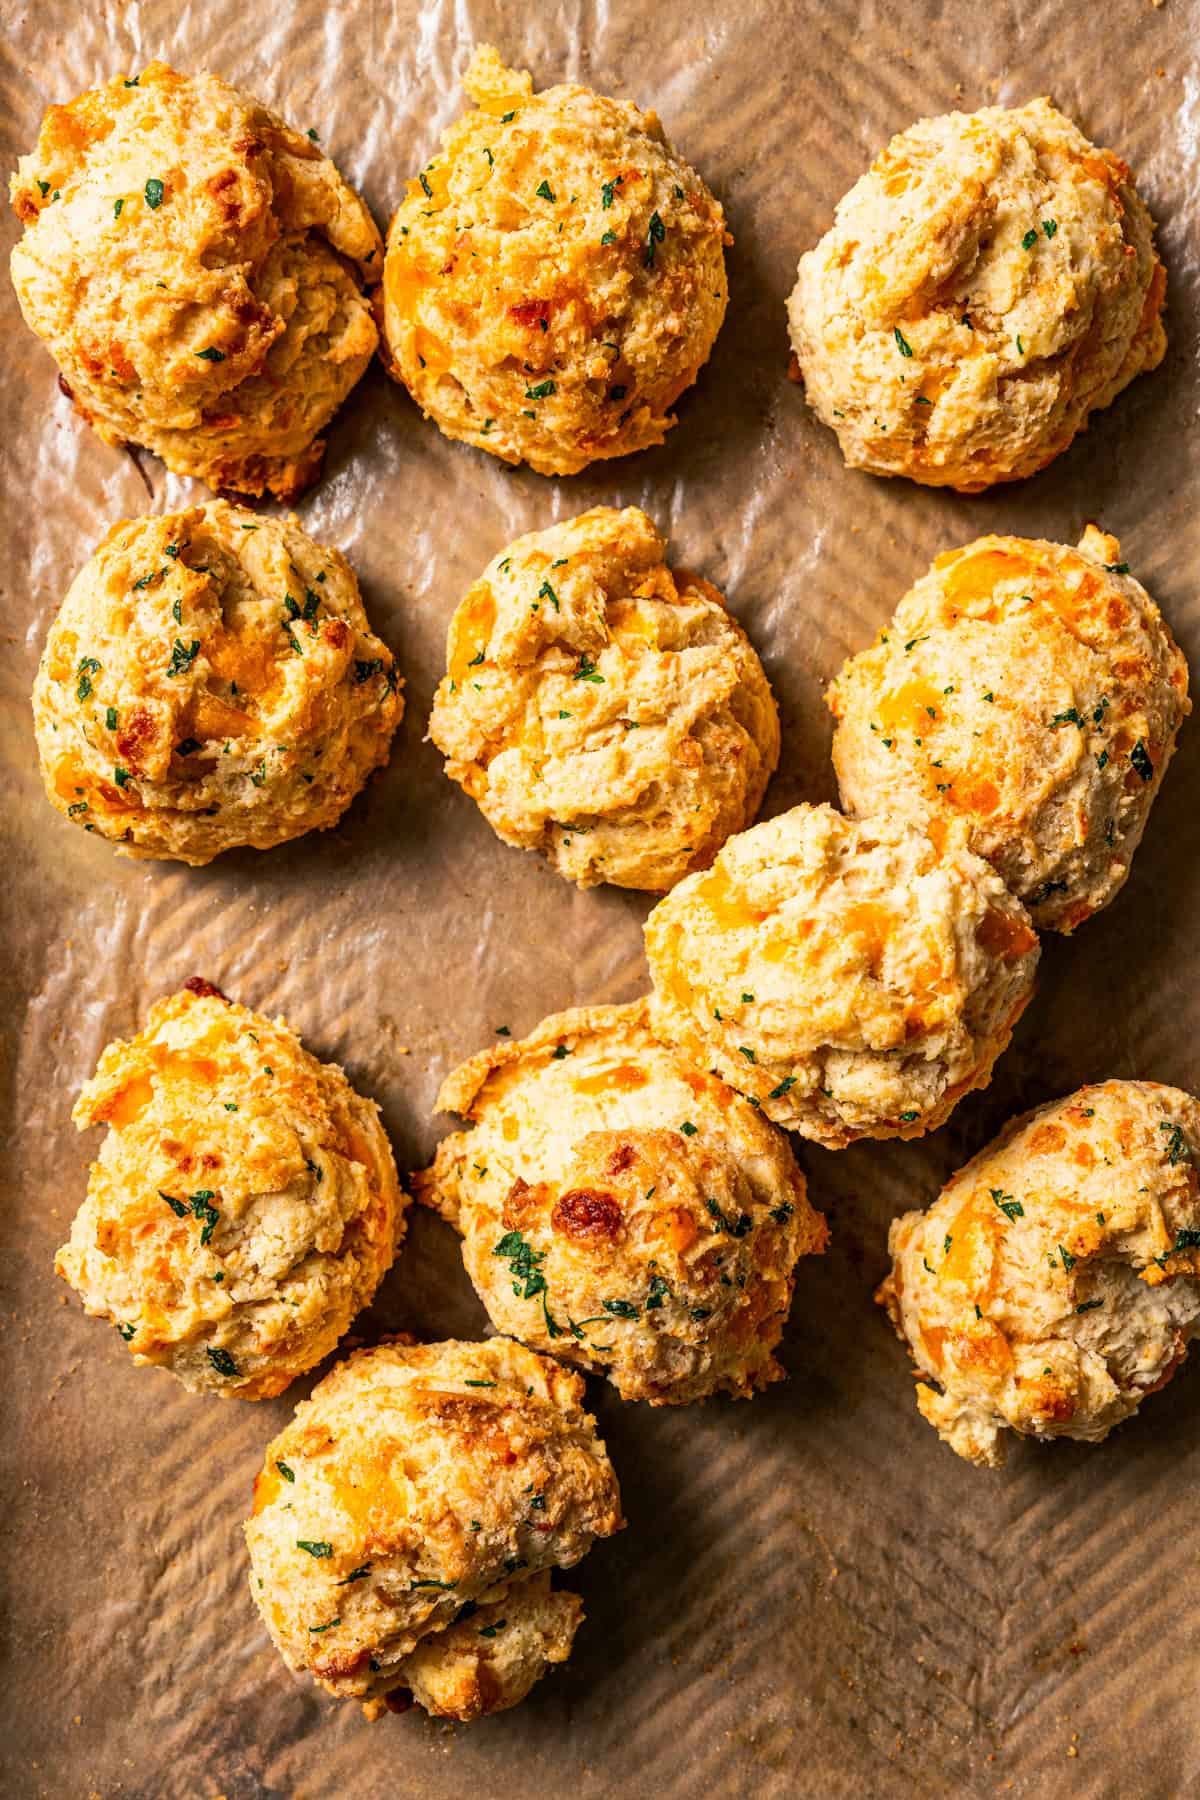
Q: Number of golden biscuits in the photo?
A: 11